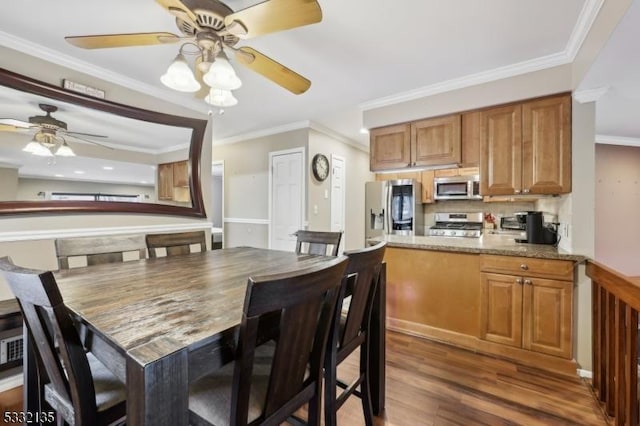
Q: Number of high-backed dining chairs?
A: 6